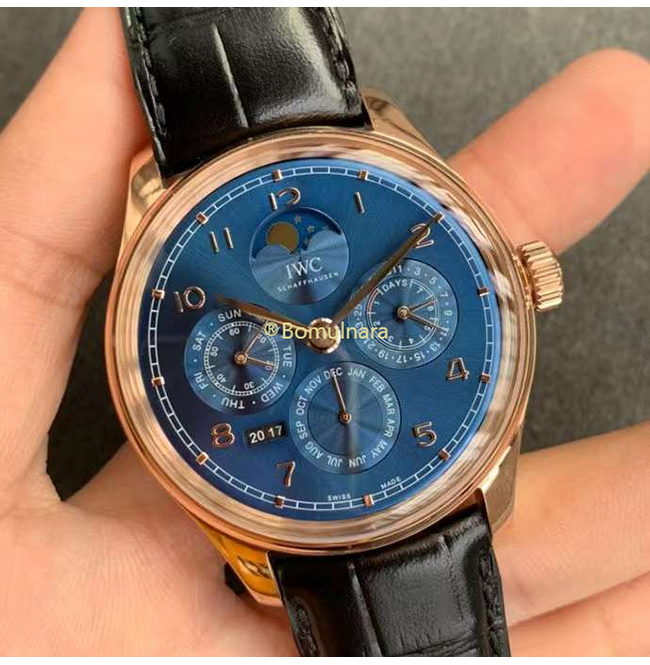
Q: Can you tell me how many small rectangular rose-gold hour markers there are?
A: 12